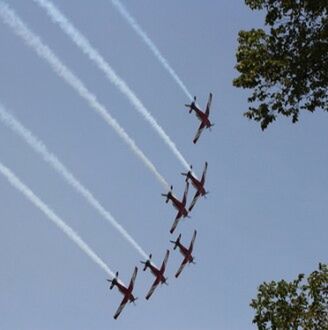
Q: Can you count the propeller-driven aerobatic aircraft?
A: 6